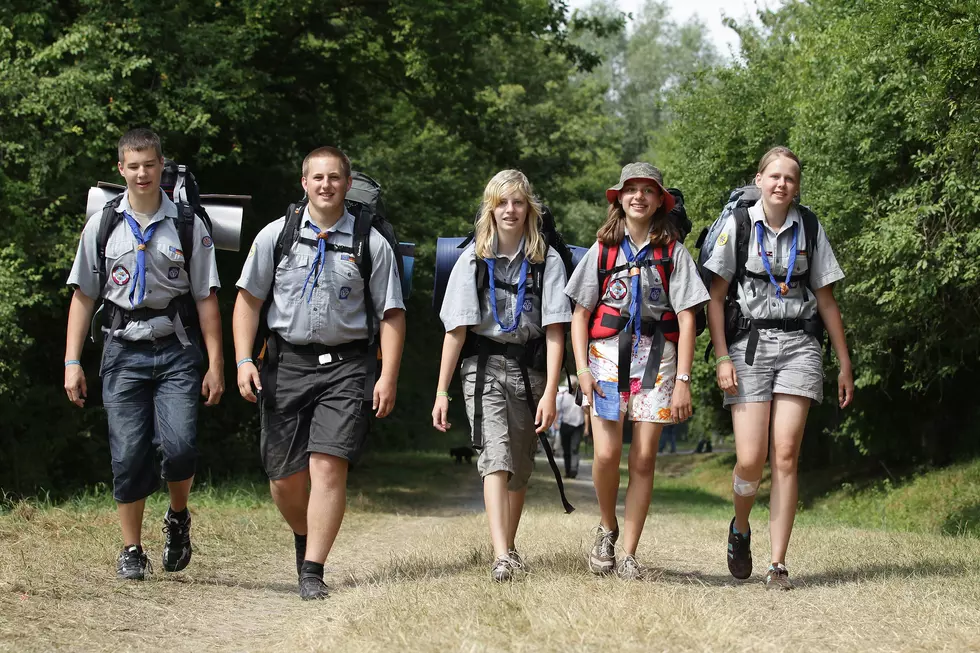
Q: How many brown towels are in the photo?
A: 0